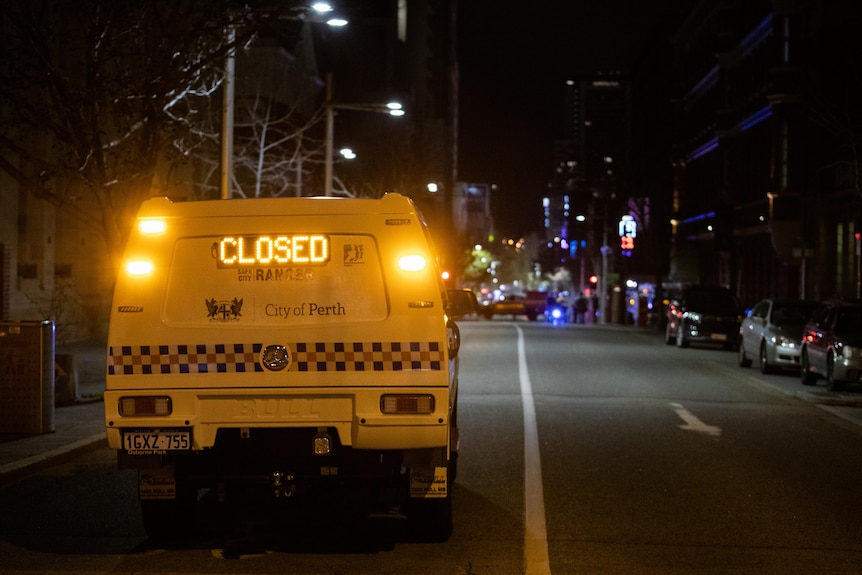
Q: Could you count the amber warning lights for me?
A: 3